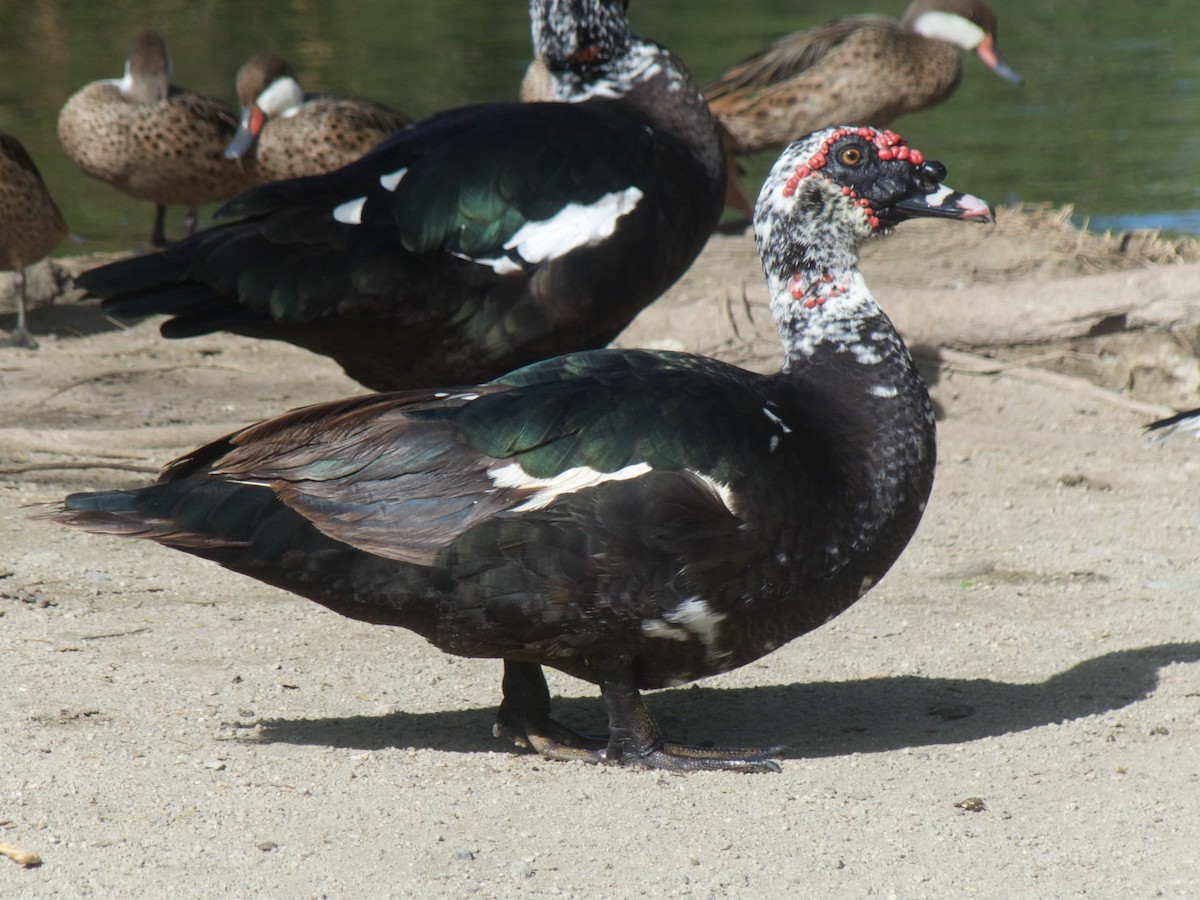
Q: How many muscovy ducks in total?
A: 2